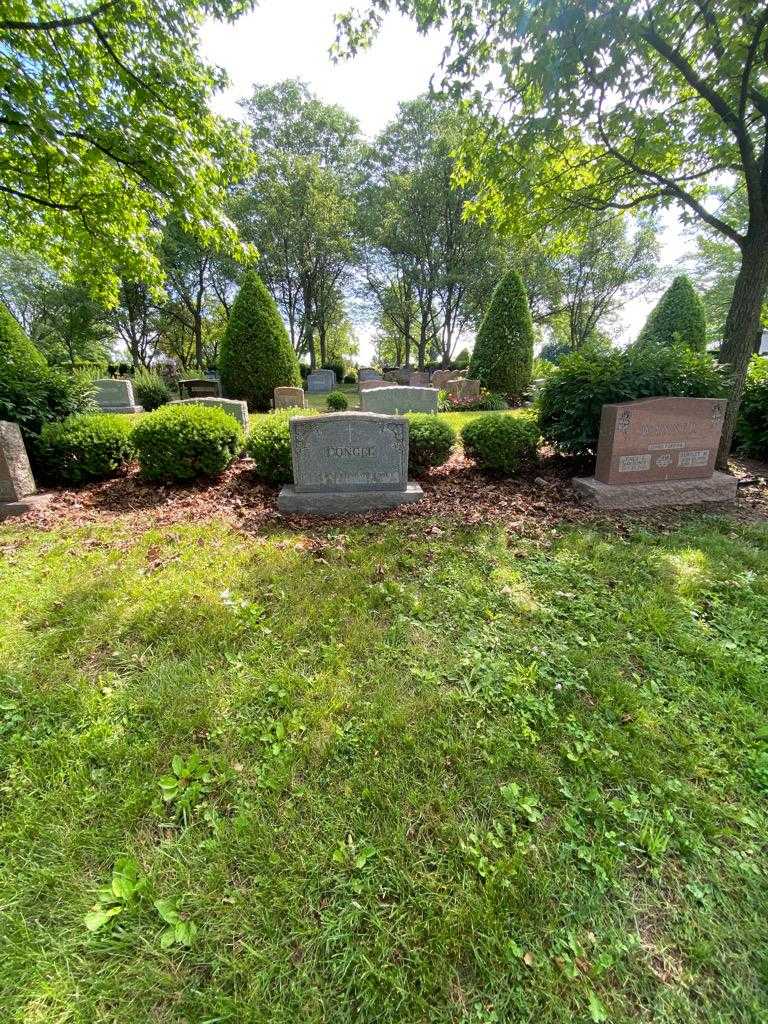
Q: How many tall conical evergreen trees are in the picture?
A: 4